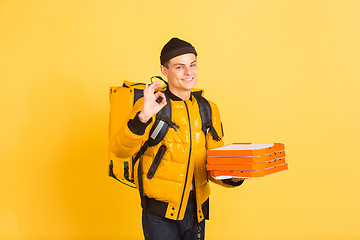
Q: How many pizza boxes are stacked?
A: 4